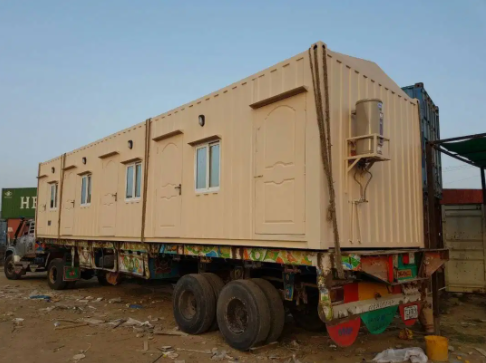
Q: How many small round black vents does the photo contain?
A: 4